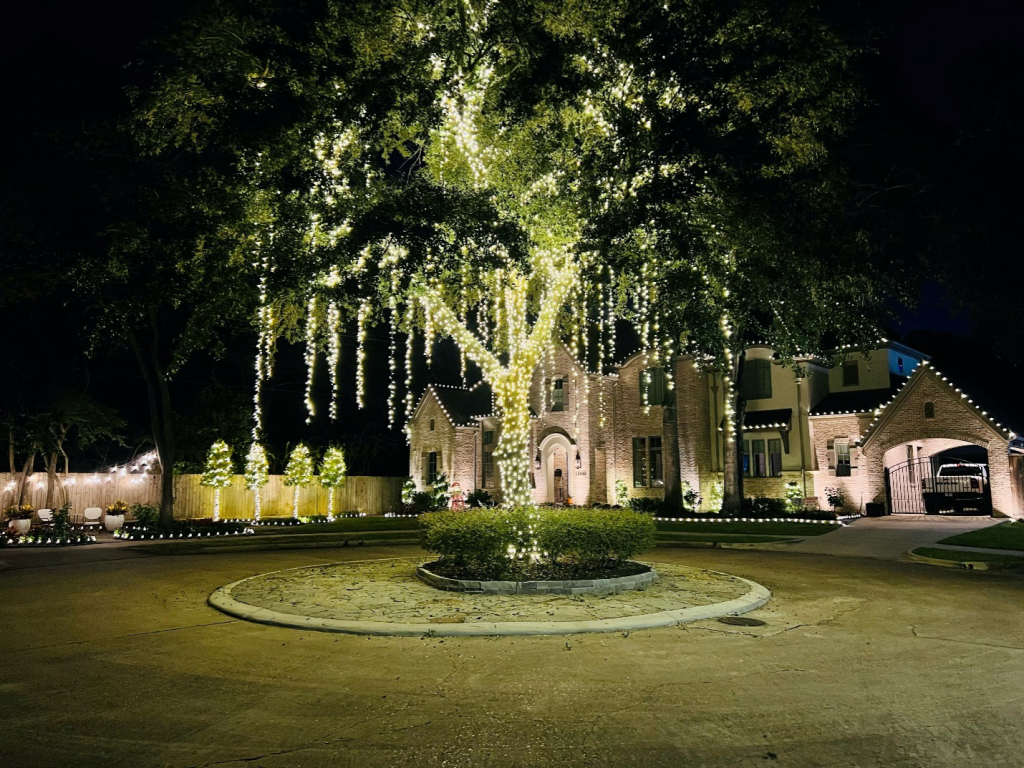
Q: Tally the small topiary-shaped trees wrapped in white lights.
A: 4